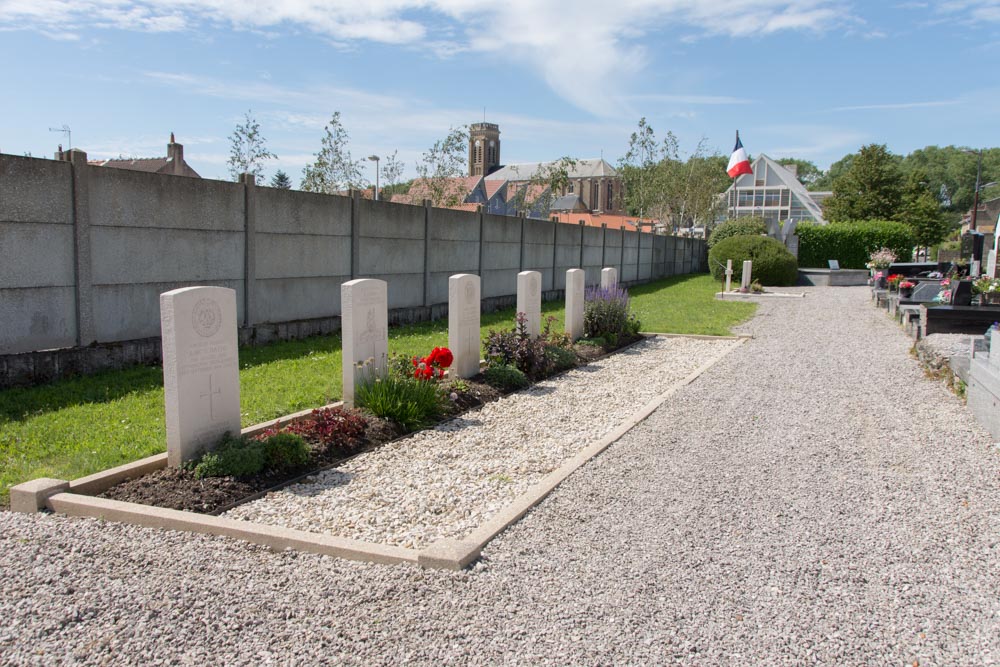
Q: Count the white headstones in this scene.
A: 6